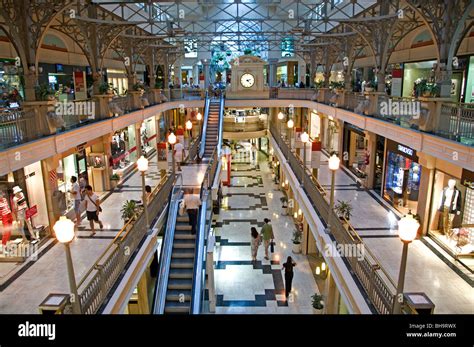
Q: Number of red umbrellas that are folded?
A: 0